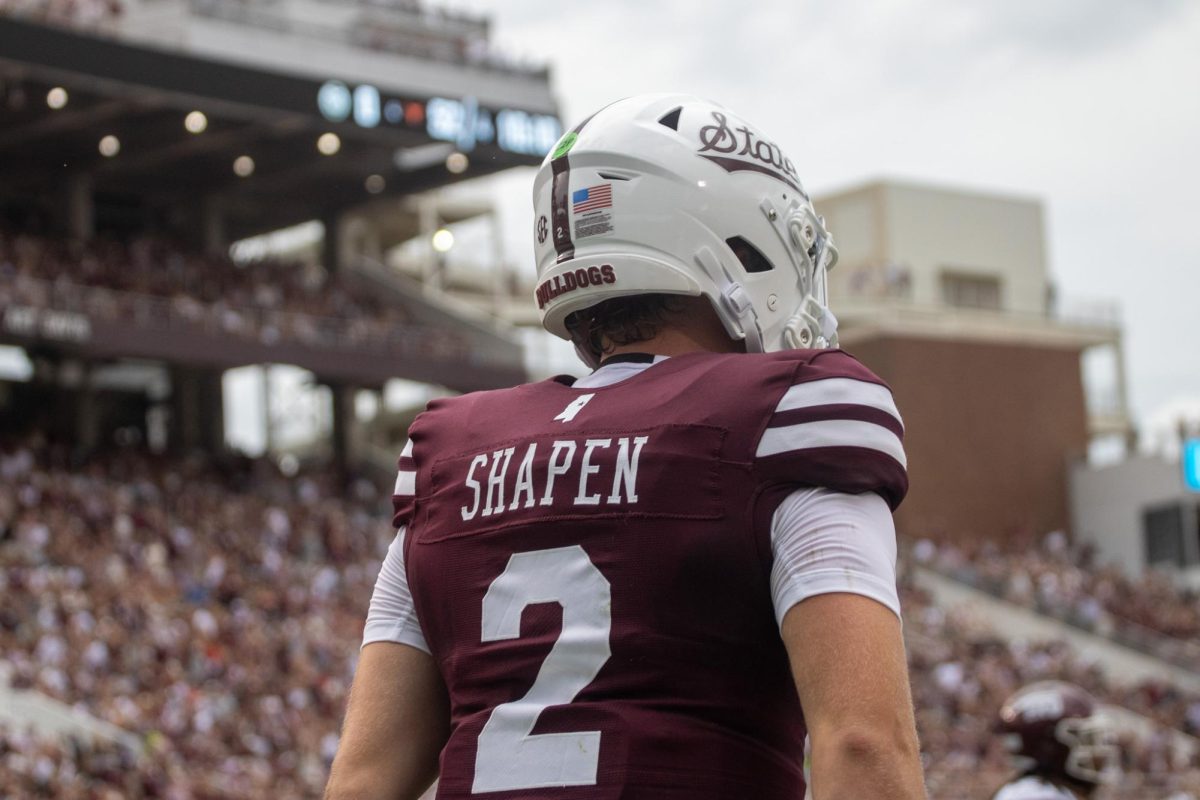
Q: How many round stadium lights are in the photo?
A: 8